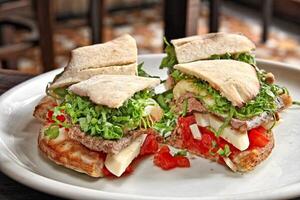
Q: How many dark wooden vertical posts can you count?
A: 5